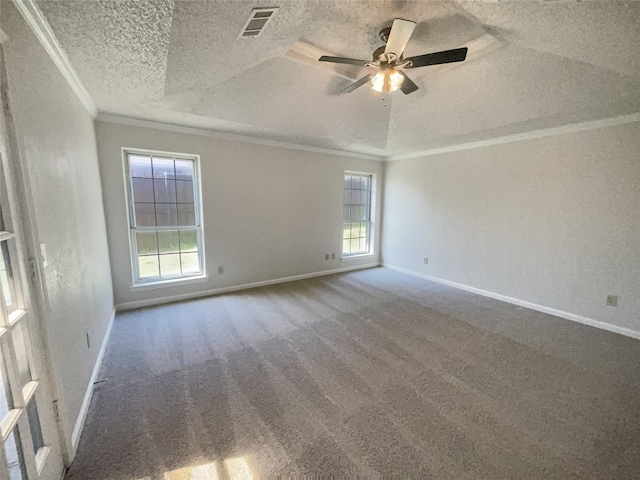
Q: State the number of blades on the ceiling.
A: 5